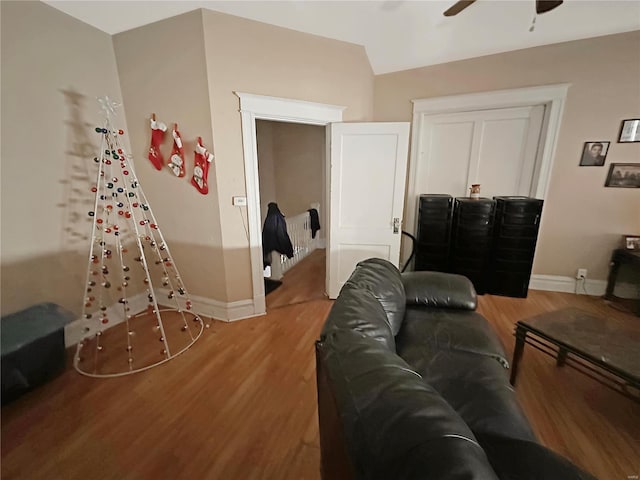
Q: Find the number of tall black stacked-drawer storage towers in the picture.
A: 3